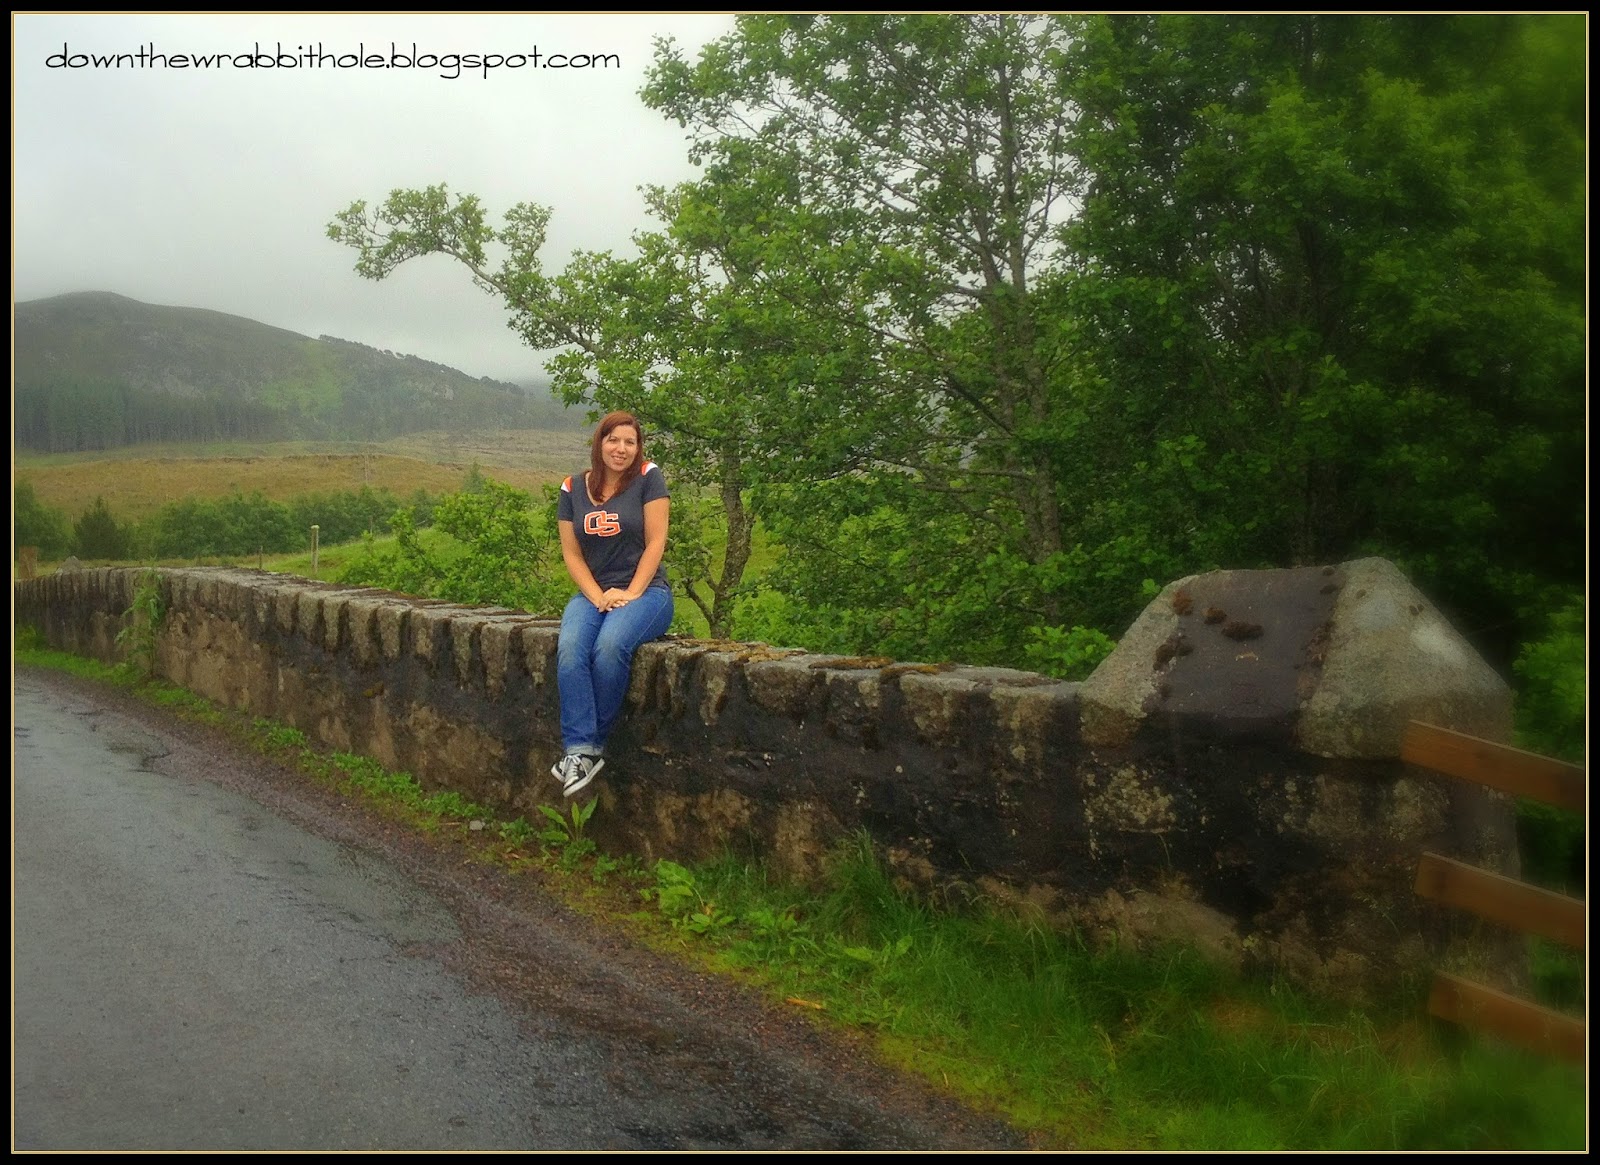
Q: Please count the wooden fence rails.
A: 3